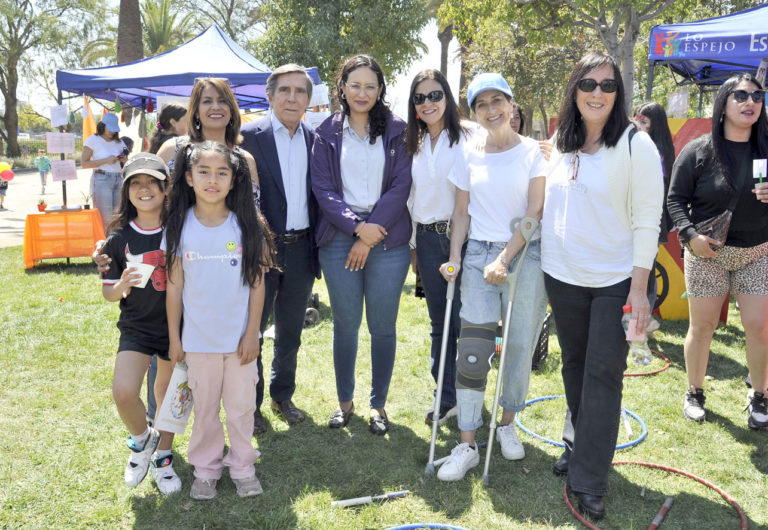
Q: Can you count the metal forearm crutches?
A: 2